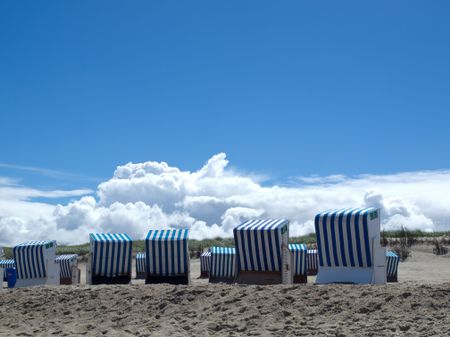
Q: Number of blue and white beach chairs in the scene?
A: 13